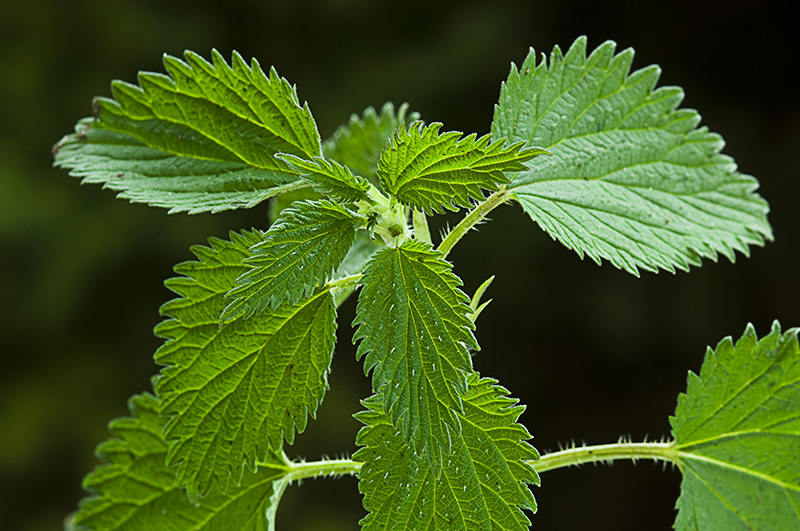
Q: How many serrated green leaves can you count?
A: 11